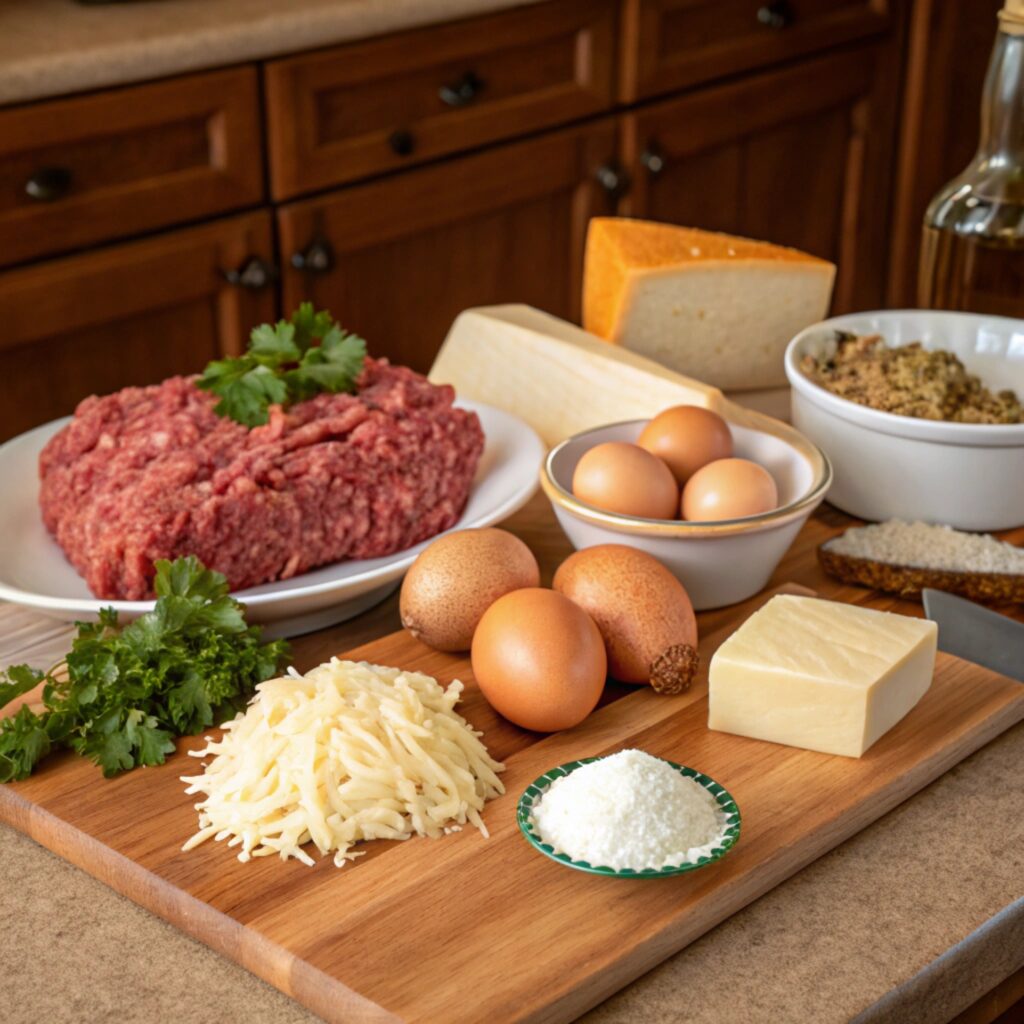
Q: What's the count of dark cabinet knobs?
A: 8